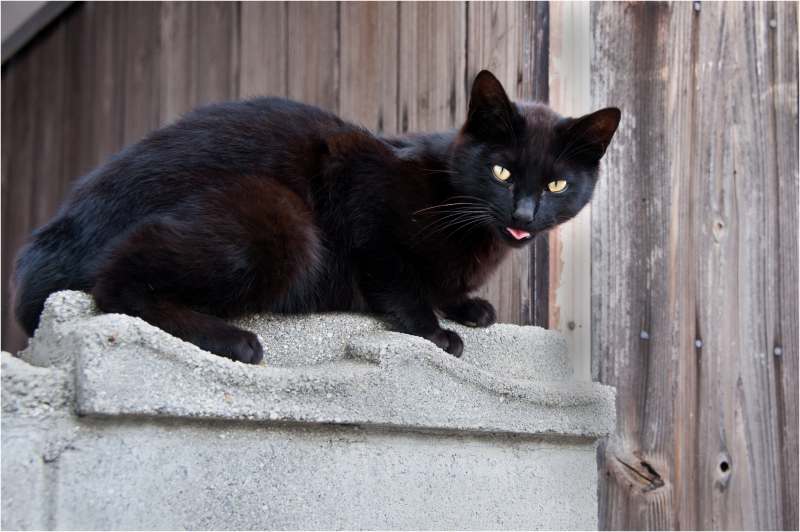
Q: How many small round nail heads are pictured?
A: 5